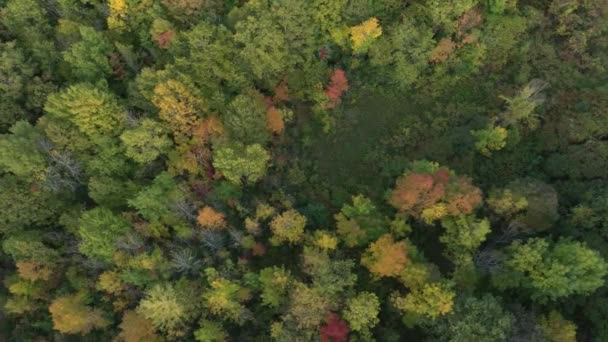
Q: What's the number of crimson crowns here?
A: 2